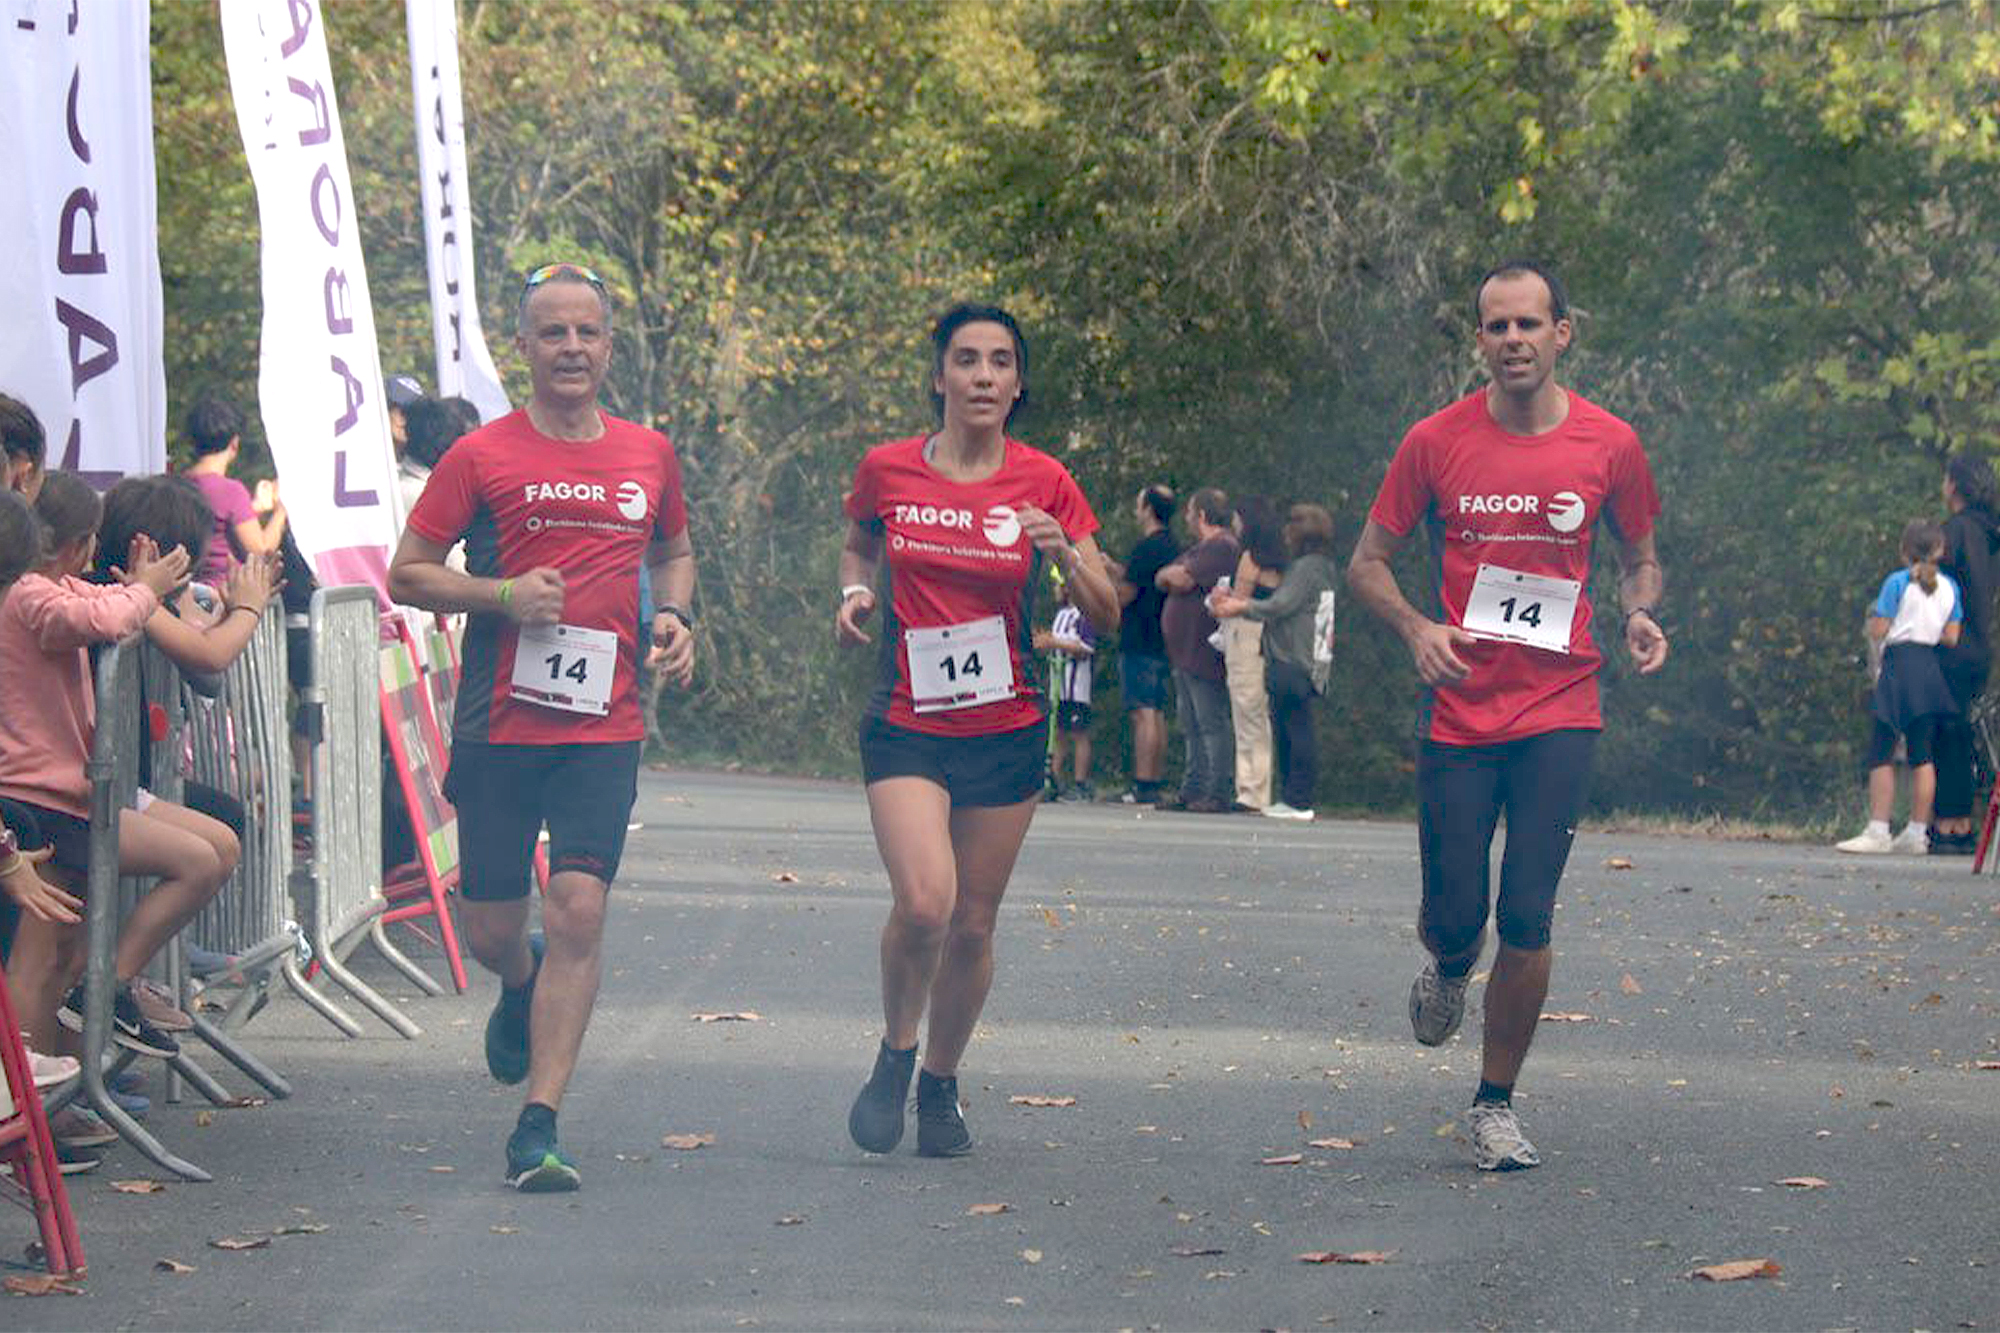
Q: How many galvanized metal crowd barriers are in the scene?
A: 3